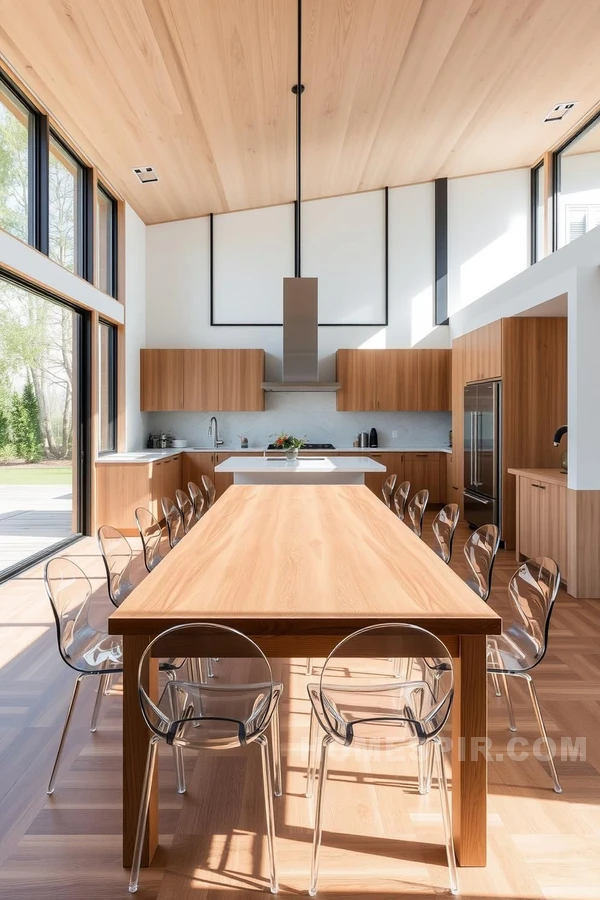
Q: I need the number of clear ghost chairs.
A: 15